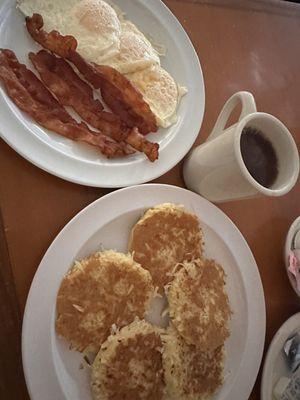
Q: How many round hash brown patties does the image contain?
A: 5